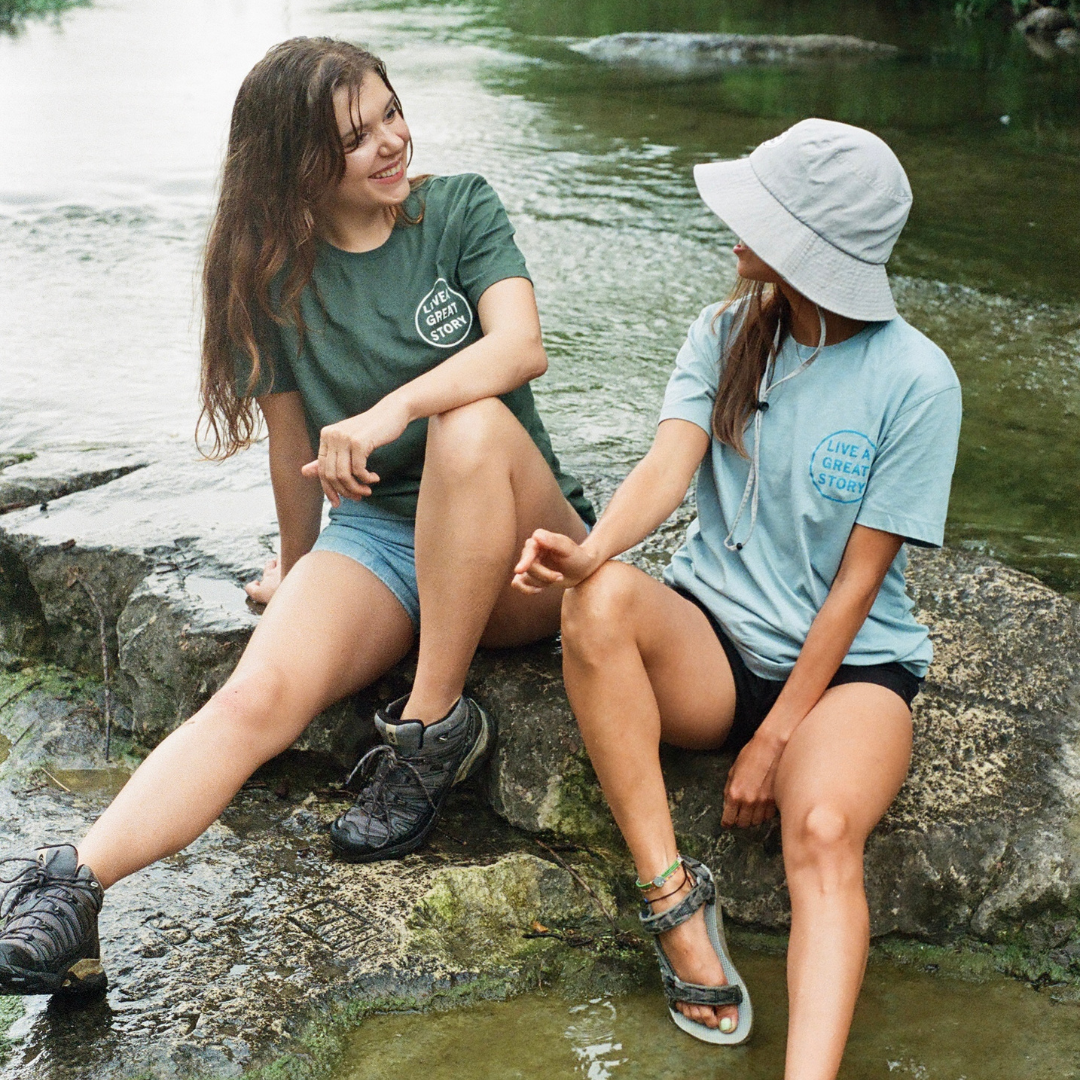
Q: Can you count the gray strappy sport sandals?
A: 1